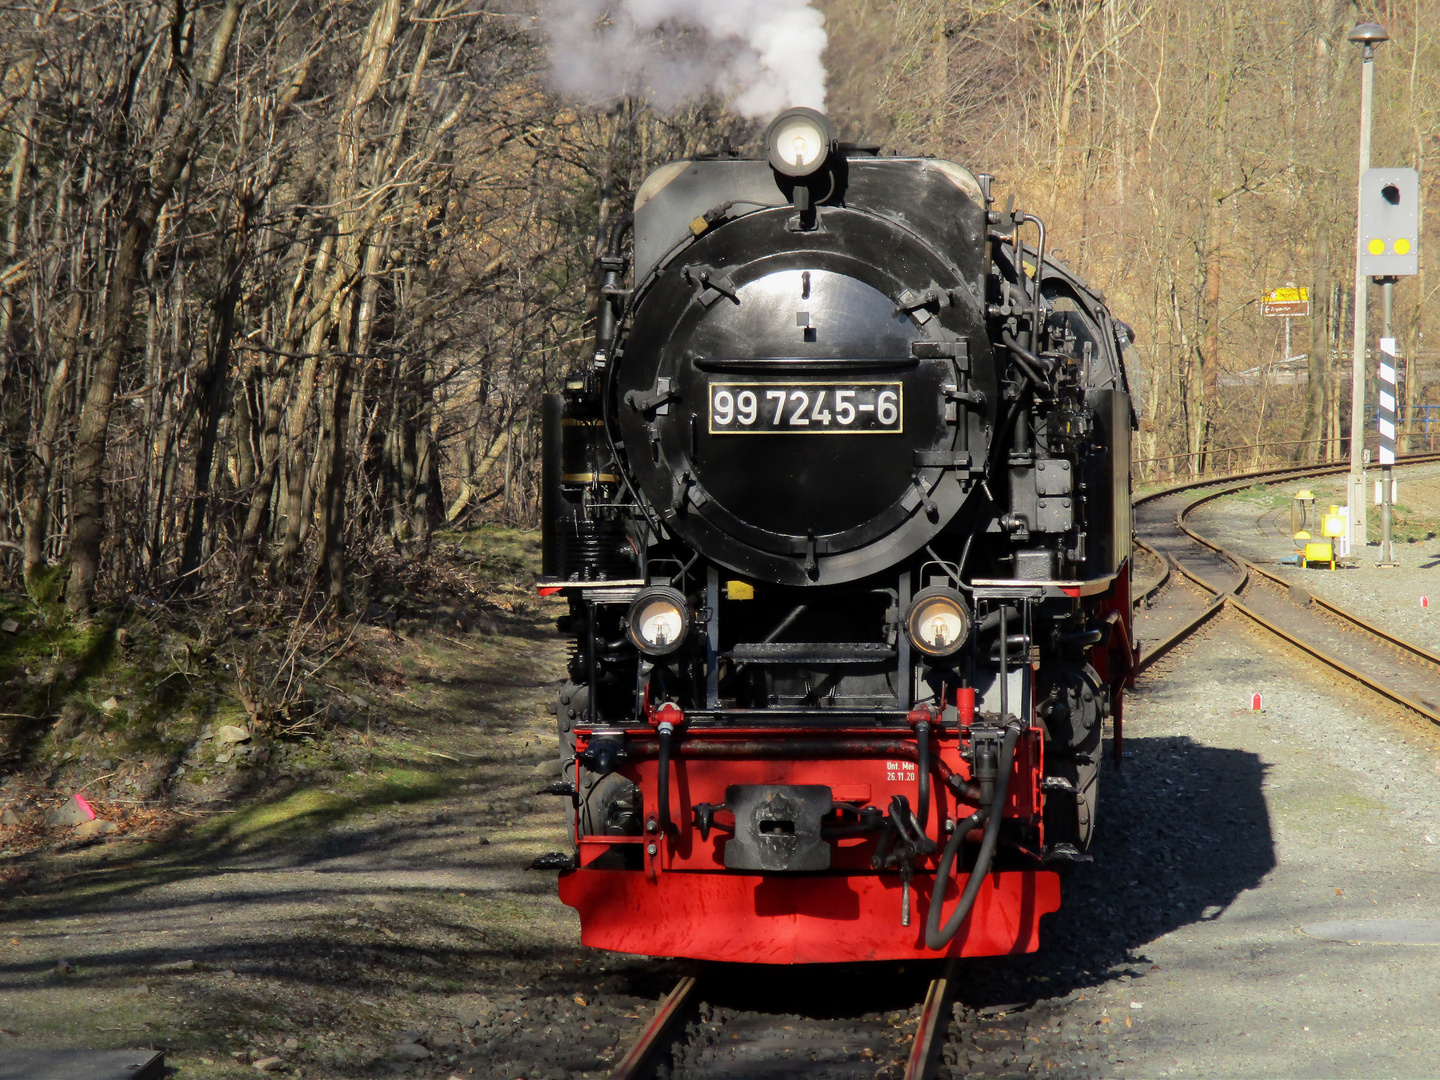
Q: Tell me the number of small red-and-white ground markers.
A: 2